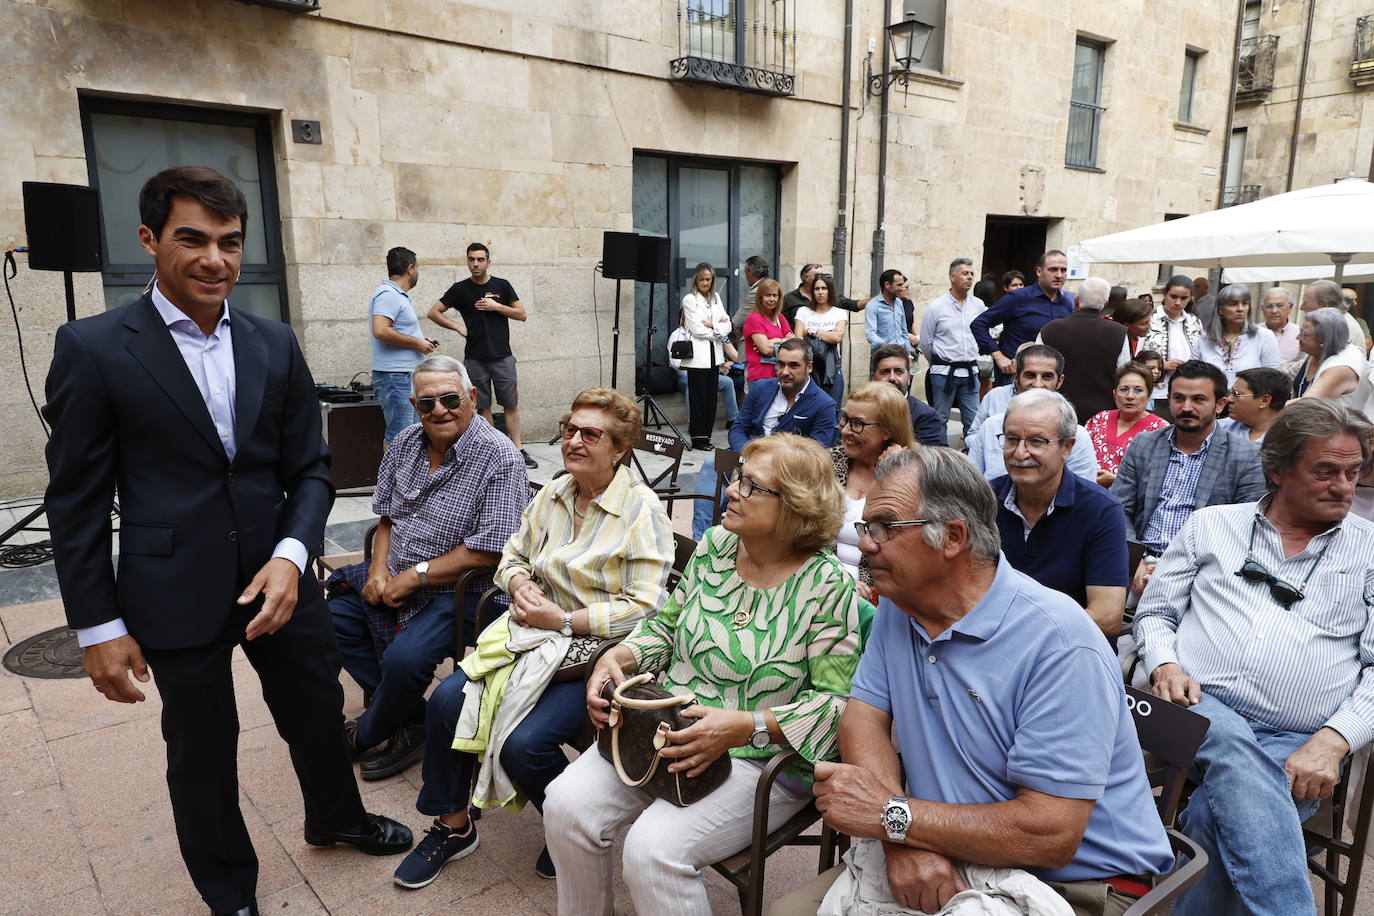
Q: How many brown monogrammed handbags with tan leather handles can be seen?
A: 1